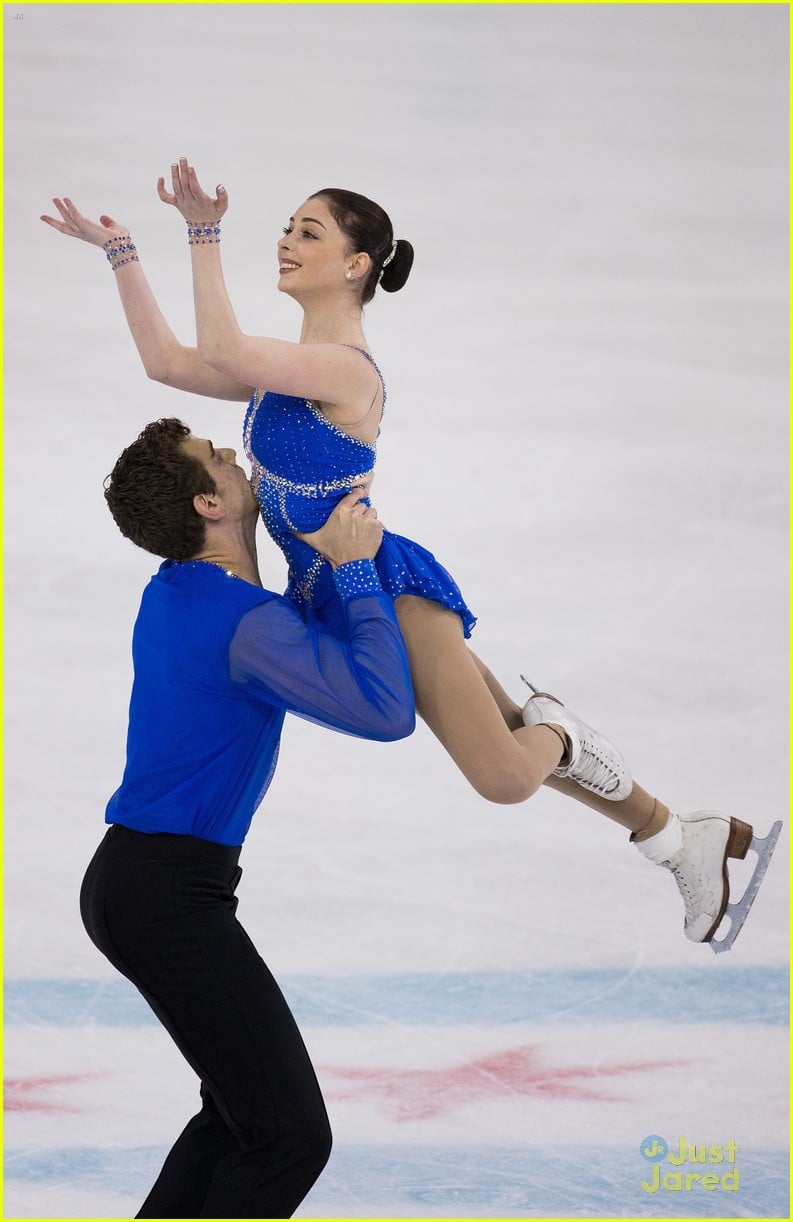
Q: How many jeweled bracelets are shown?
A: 2